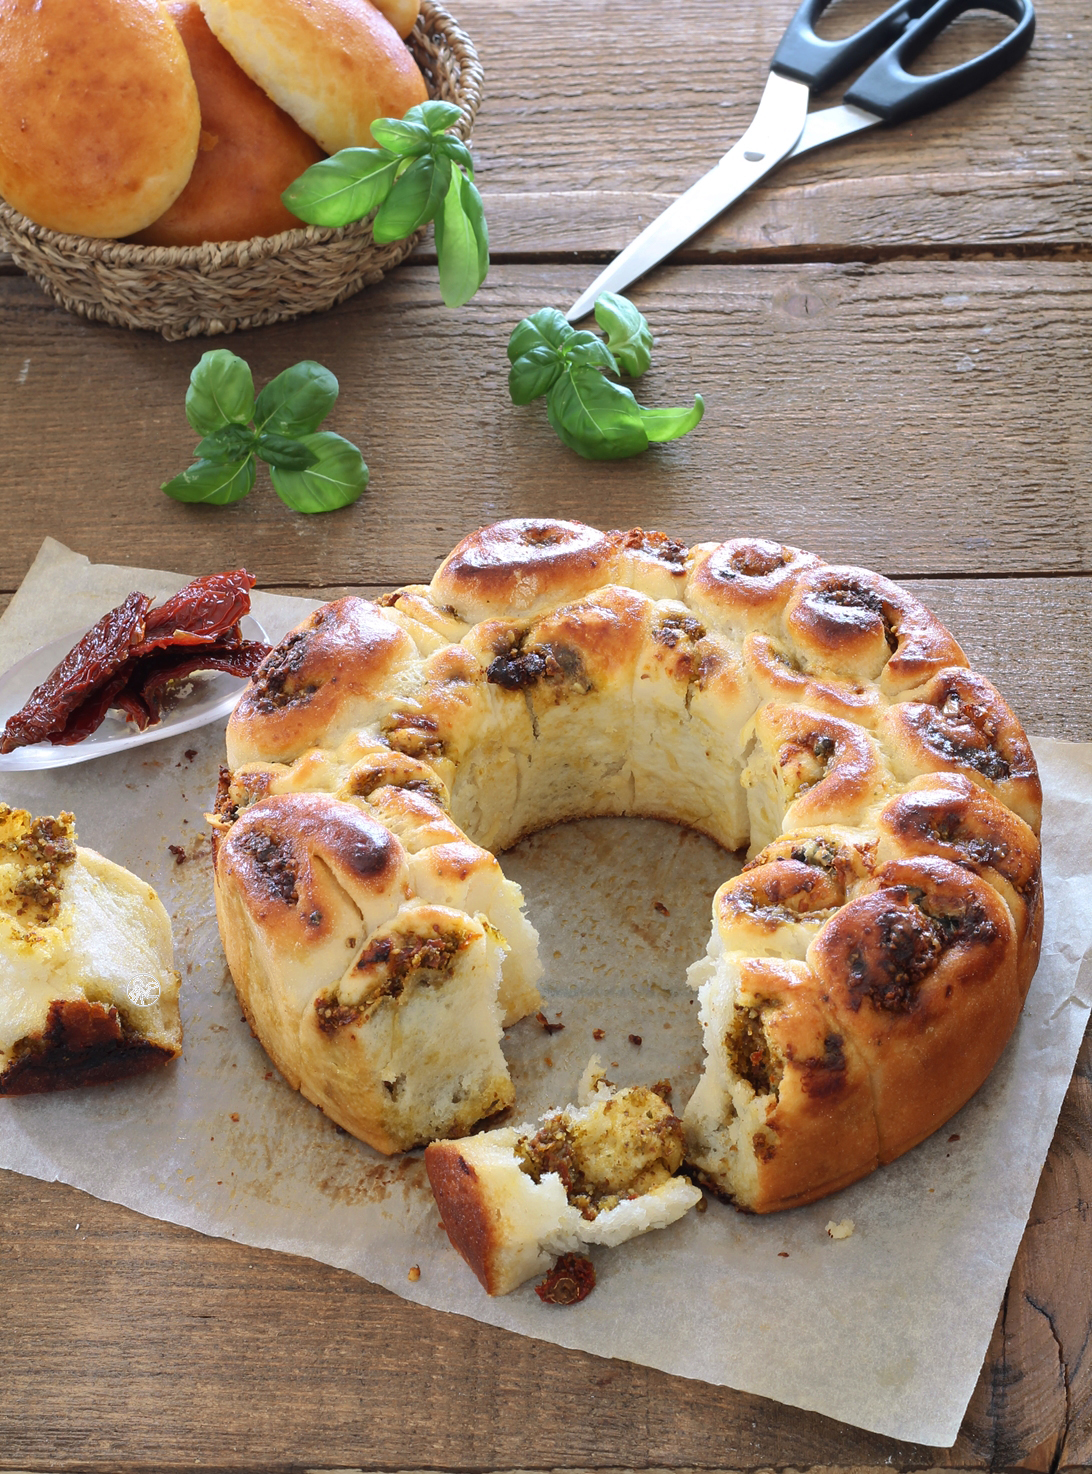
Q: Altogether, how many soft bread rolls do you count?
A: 4